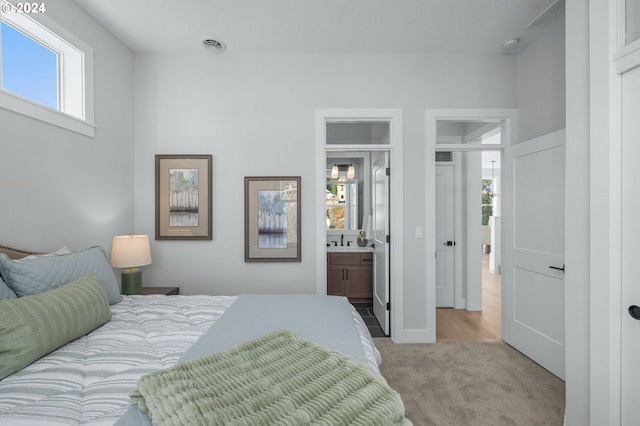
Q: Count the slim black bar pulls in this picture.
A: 3